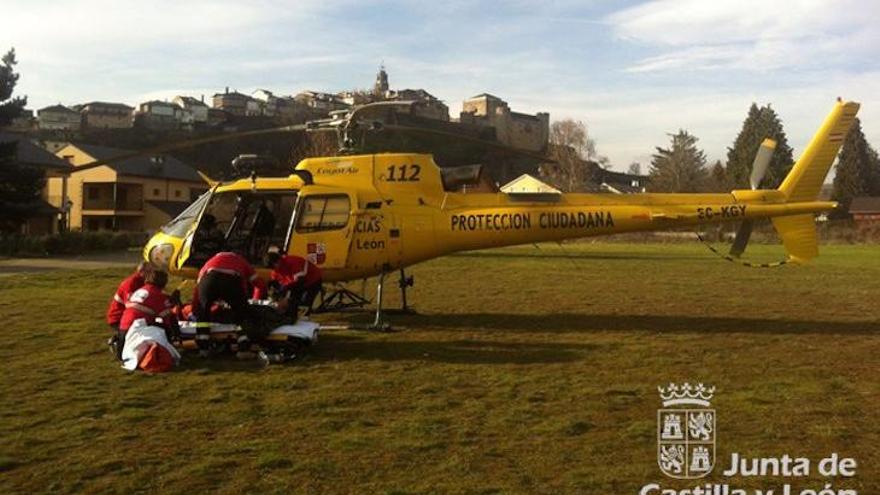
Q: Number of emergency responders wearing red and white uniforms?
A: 4